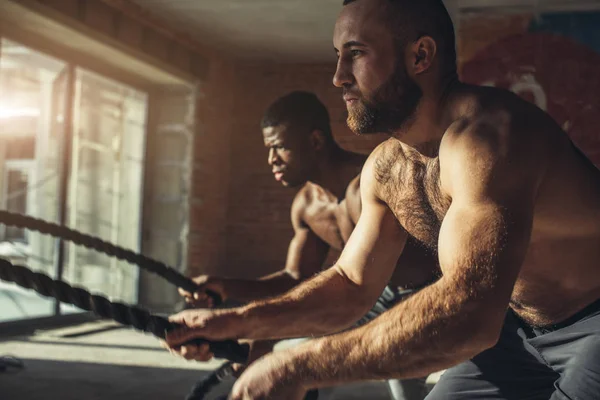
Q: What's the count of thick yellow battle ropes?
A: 0